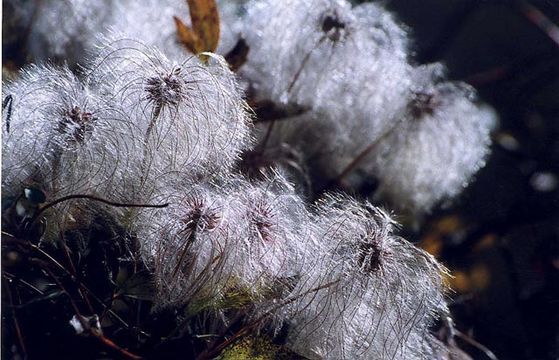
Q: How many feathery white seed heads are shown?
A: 7